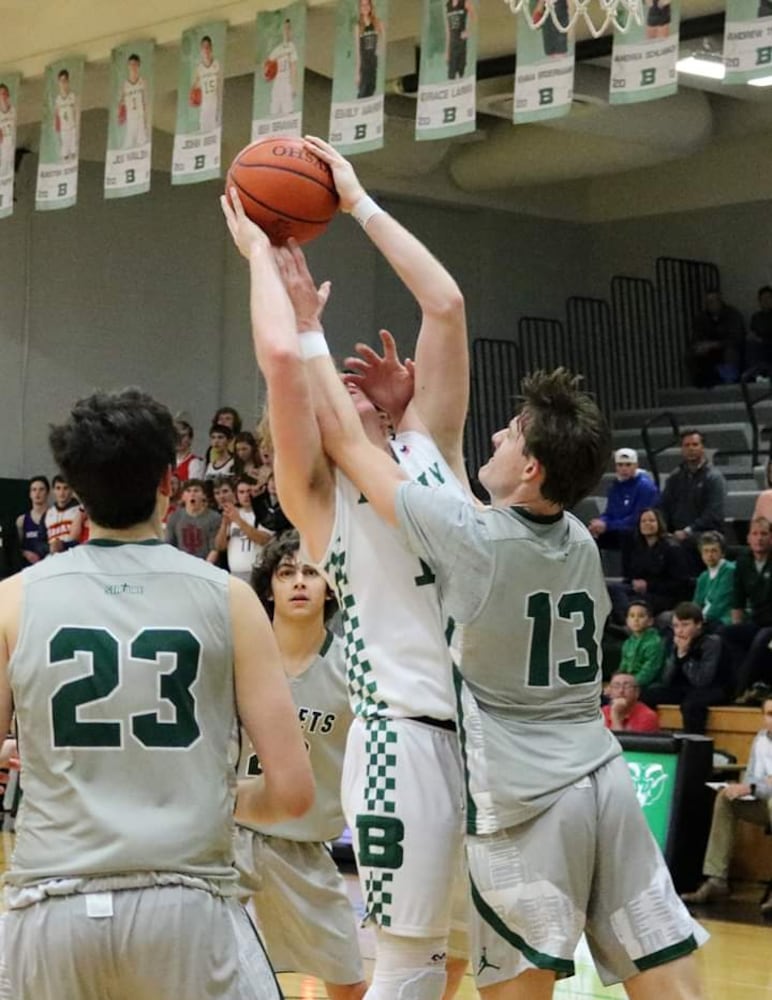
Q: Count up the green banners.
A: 10